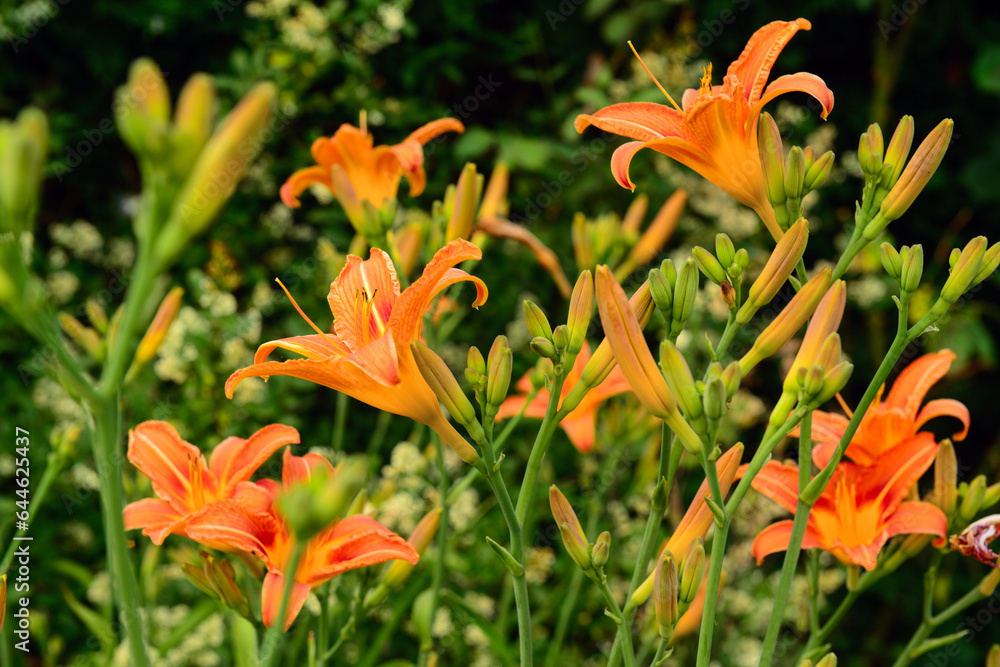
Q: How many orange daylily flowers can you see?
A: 8